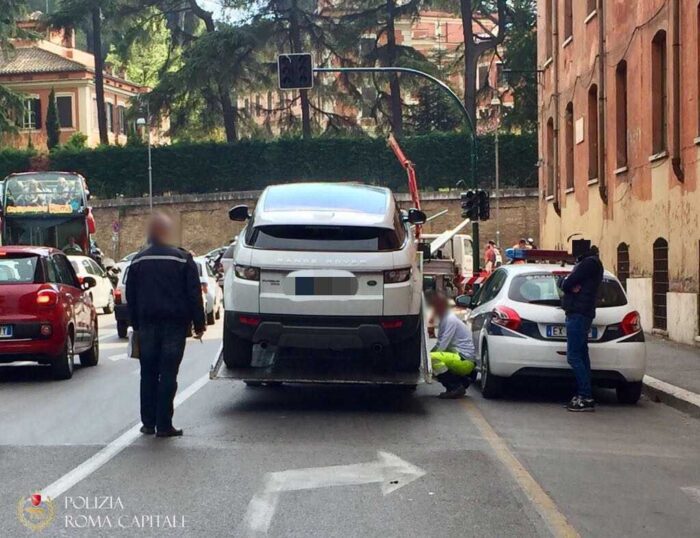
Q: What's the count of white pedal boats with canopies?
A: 0